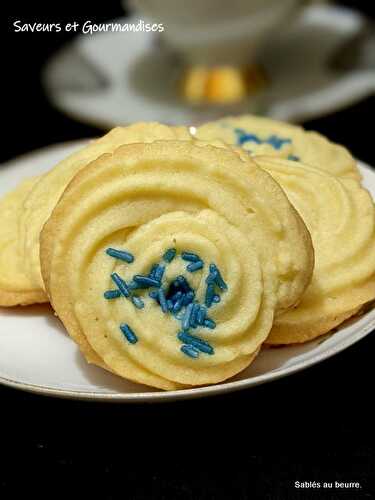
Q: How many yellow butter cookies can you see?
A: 5